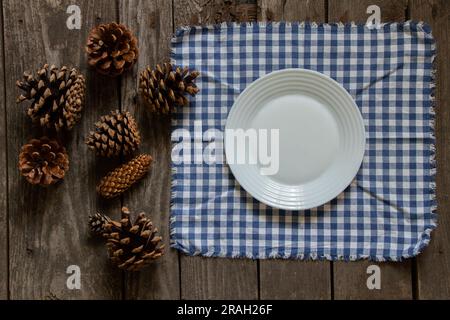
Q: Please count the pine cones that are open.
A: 6